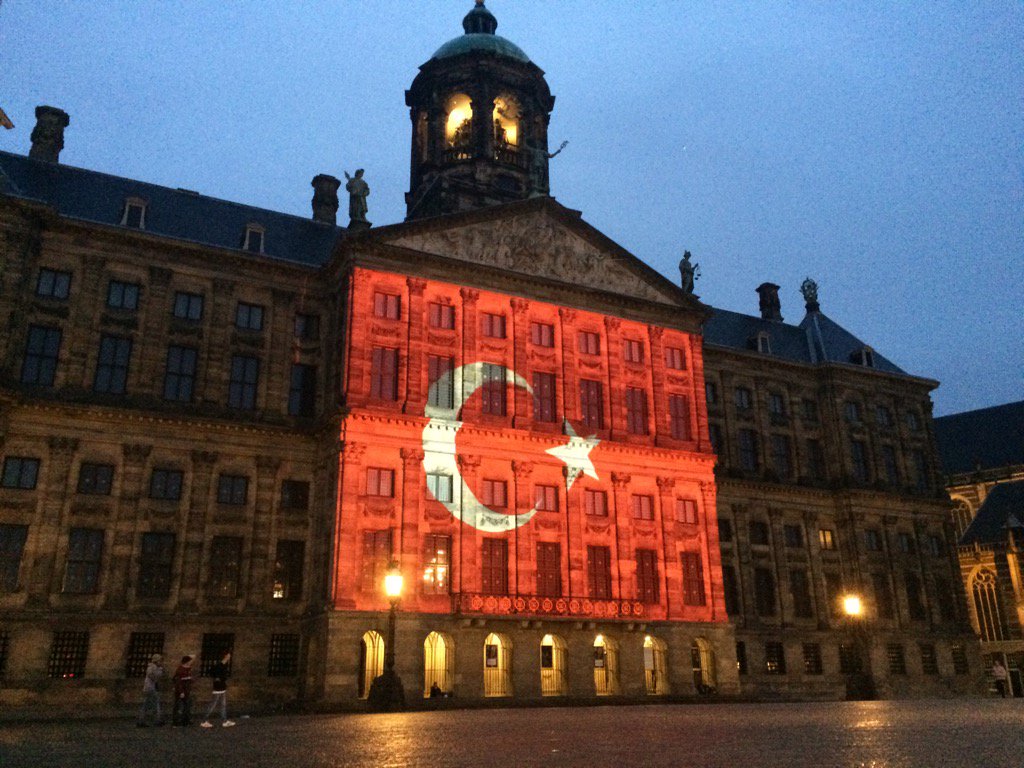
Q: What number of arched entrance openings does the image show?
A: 7